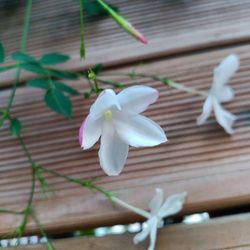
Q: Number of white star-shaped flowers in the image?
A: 3